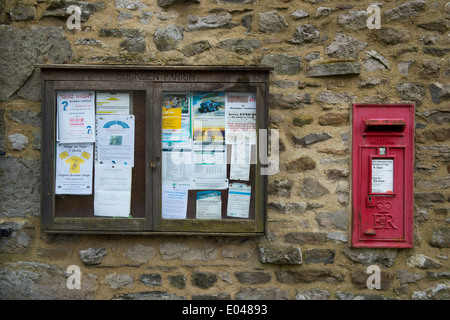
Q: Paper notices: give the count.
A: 14